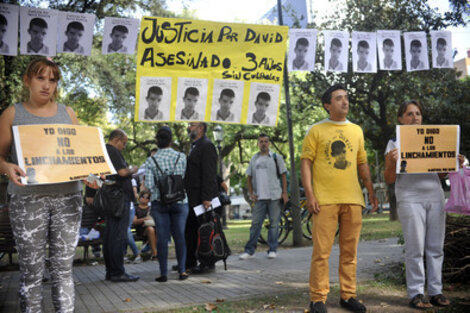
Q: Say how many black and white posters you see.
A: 14